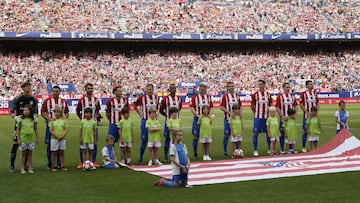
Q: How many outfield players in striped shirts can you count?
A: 10